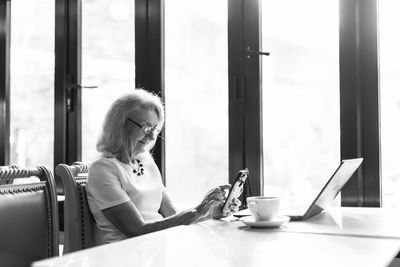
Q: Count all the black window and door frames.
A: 5